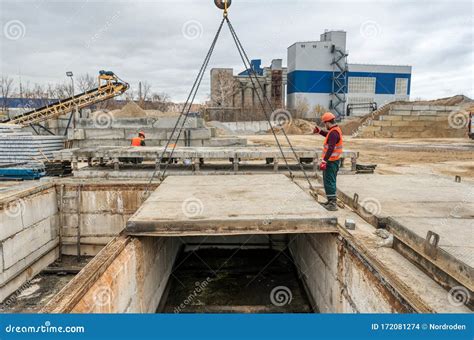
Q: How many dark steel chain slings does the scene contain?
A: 4